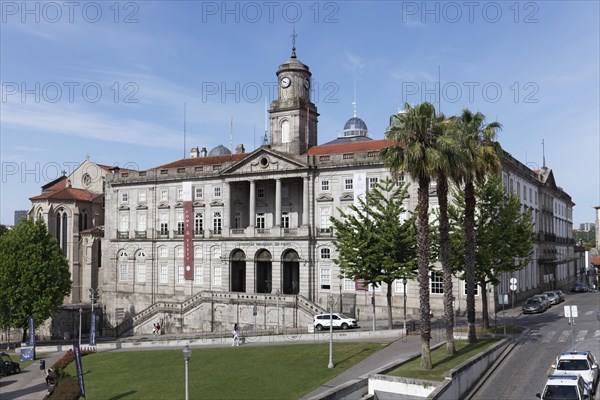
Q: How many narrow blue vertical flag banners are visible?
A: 3